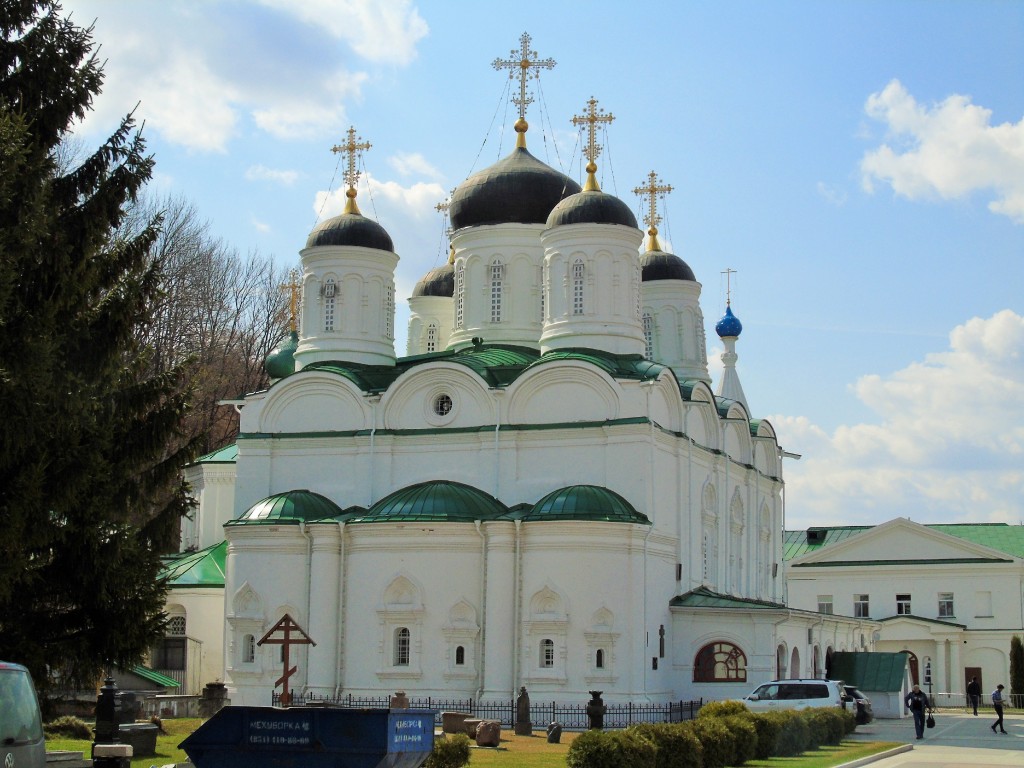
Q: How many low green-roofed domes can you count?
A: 3